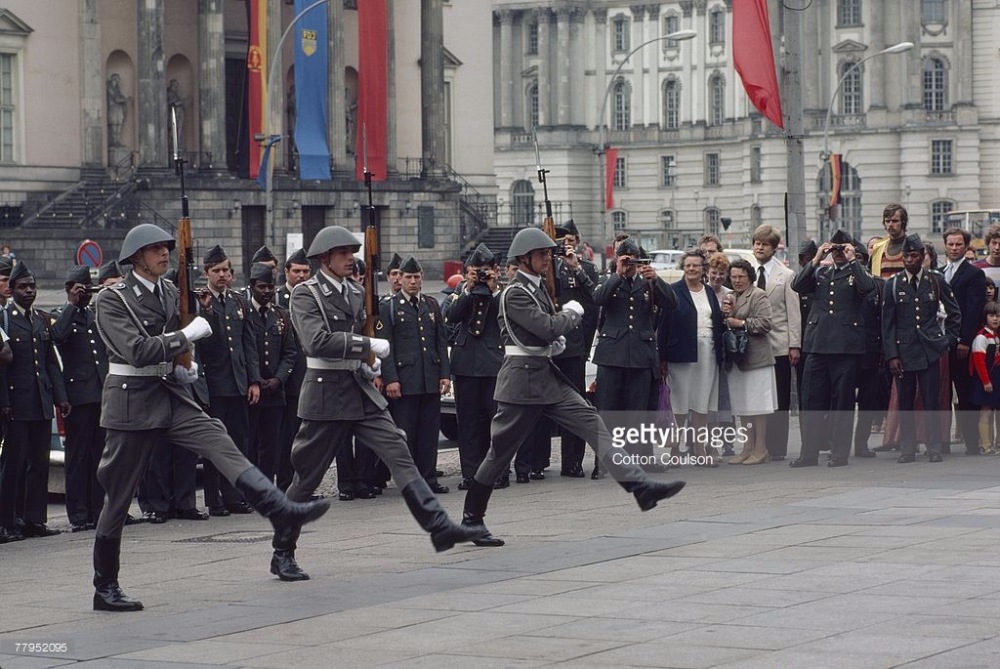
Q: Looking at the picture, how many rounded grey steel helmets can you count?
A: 3